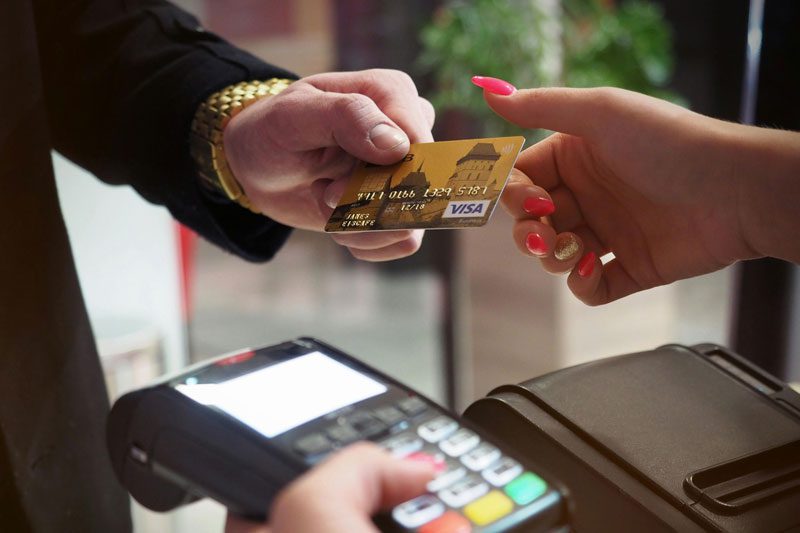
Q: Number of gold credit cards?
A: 1